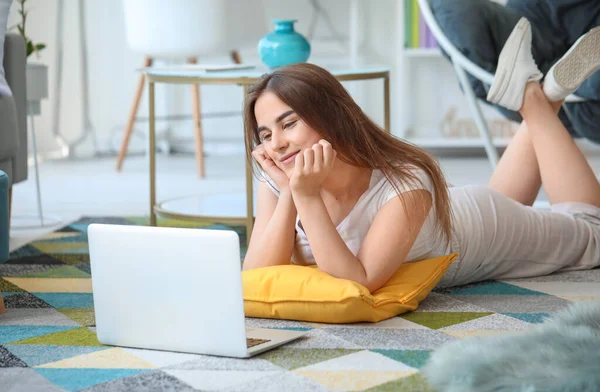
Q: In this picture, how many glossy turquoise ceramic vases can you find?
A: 1